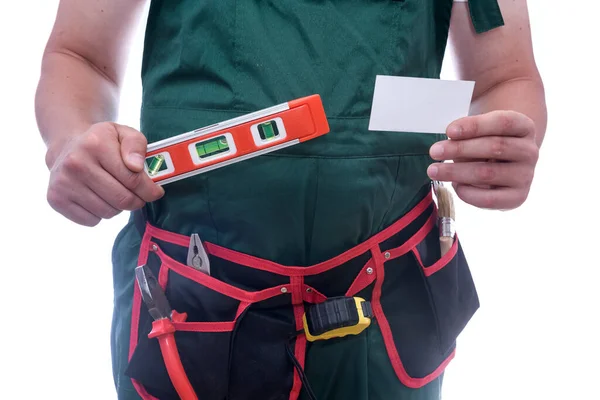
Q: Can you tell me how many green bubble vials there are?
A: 3